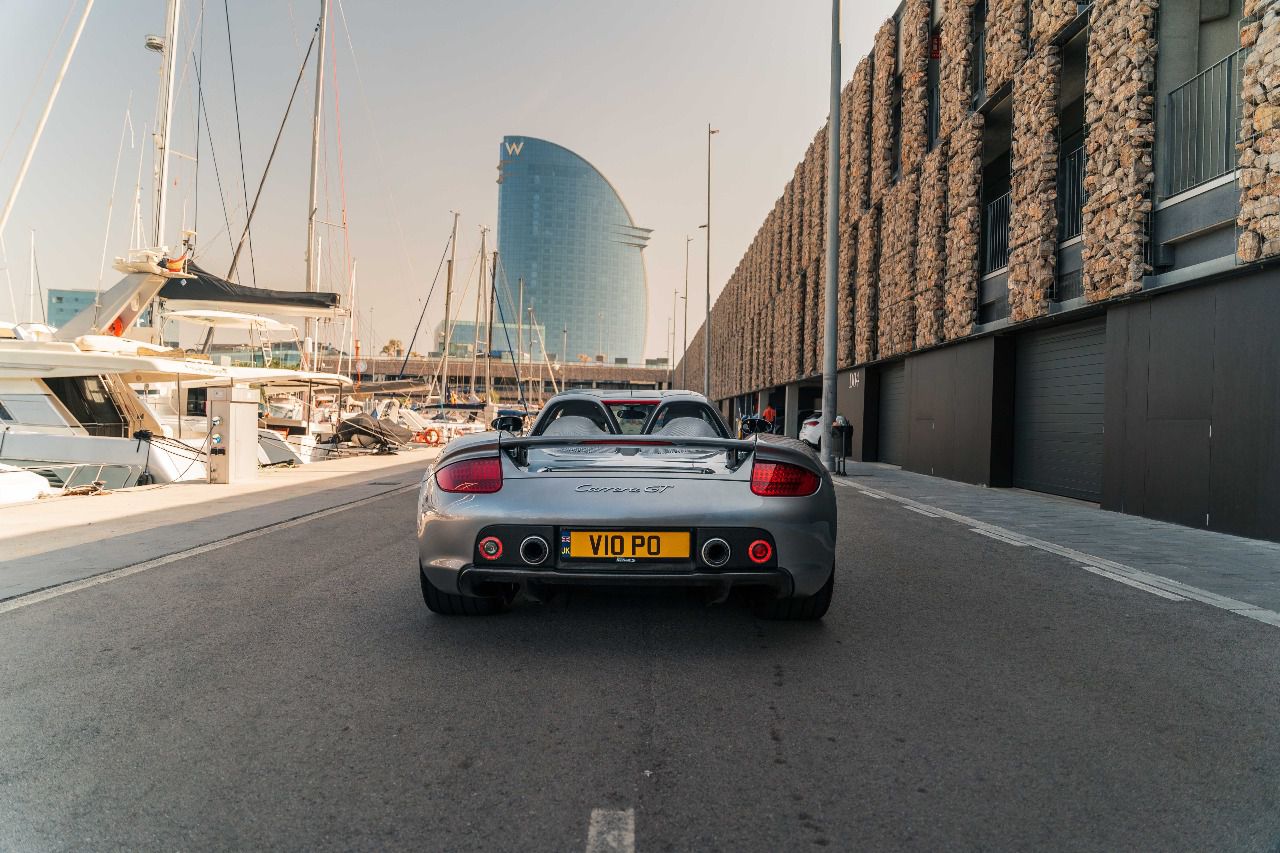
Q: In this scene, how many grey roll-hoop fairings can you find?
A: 2